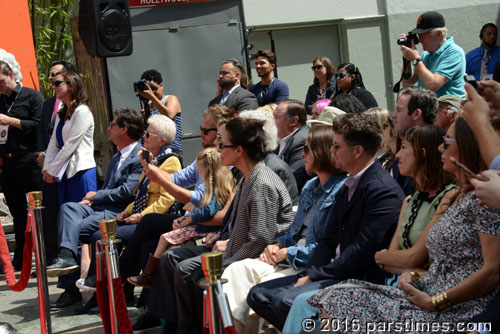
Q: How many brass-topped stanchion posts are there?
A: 3